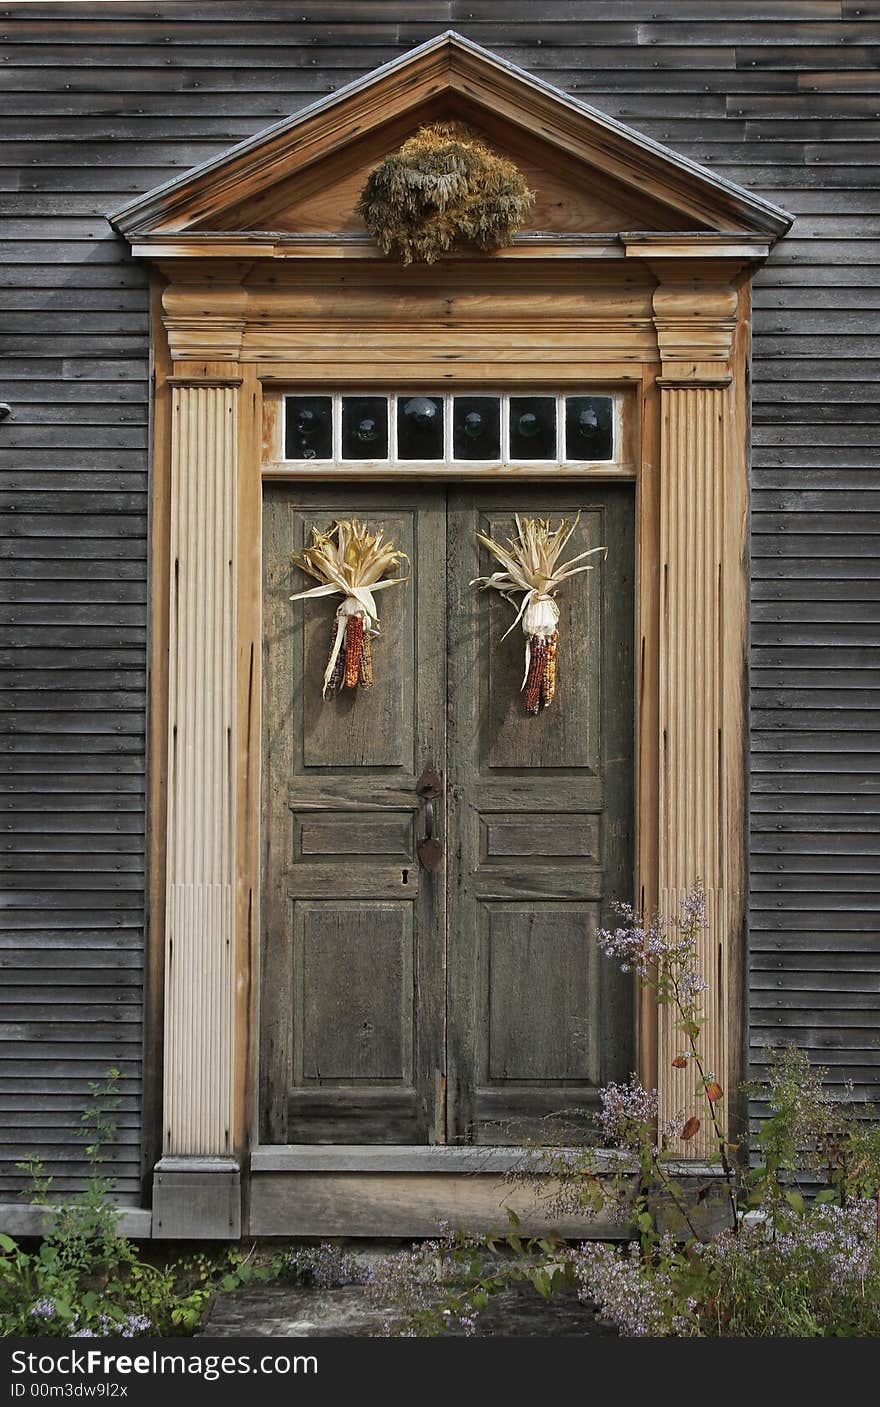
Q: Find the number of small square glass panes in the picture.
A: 6